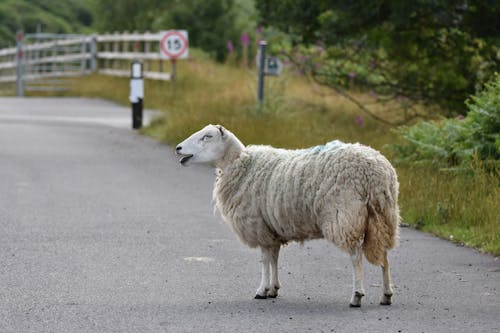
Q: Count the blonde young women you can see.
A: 0